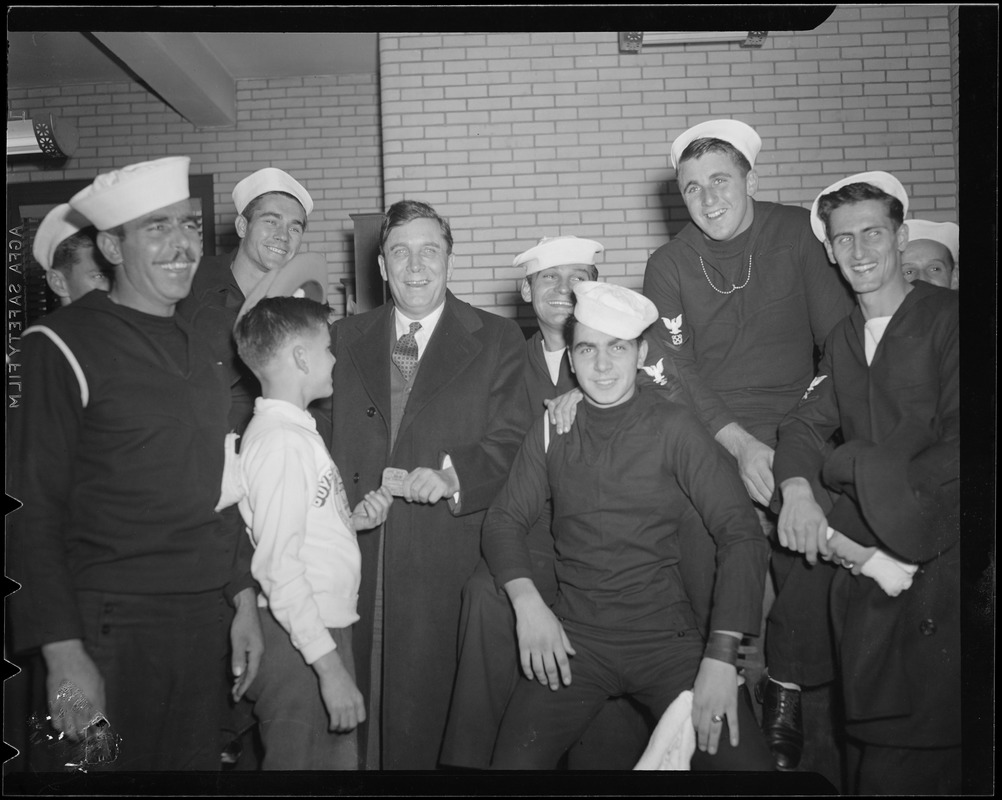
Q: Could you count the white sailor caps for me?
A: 8